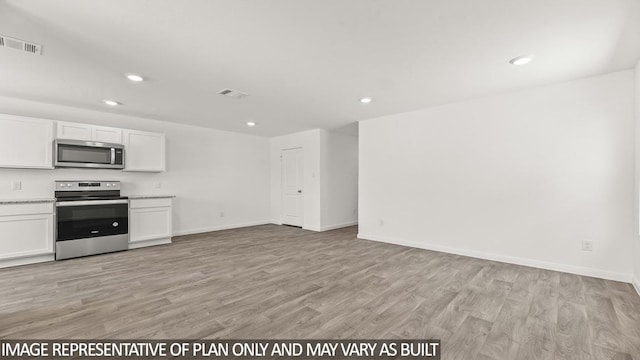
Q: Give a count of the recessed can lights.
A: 5